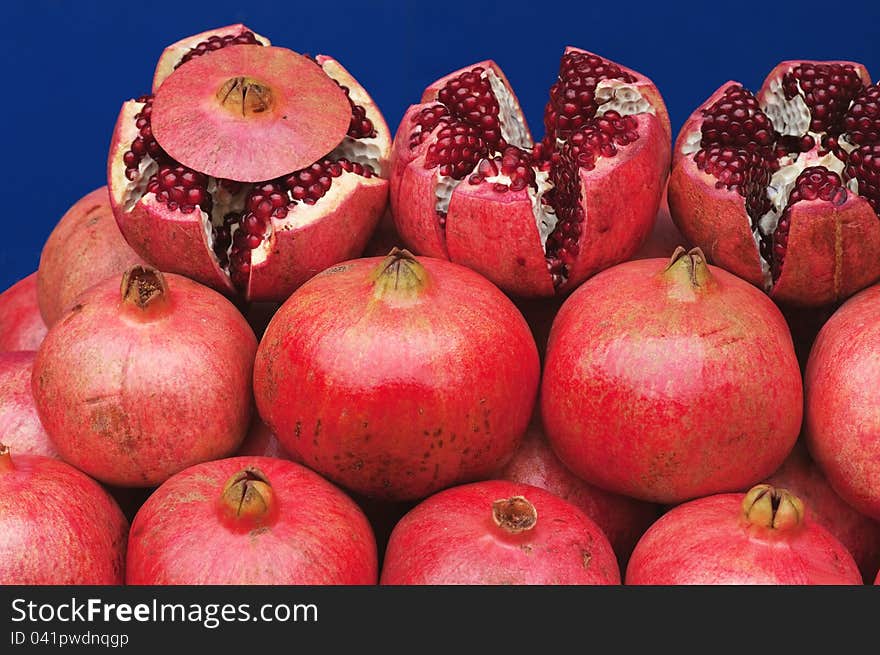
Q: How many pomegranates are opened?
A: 3